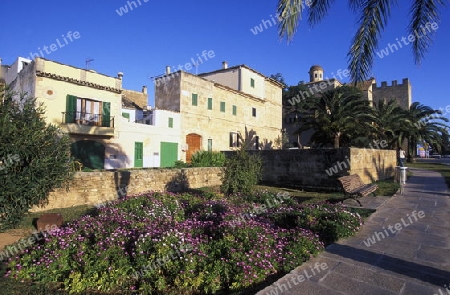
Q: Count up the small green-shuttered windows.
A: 6